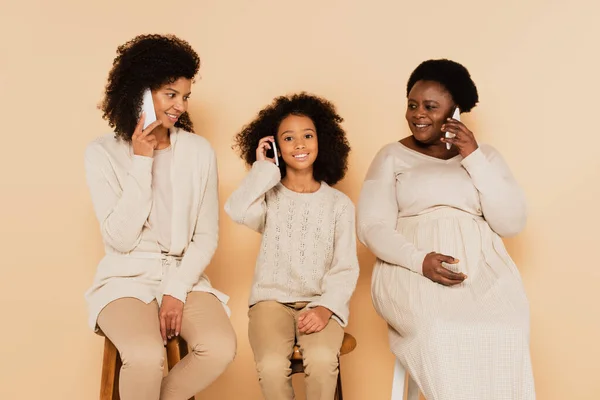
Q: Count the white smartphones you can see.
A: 3